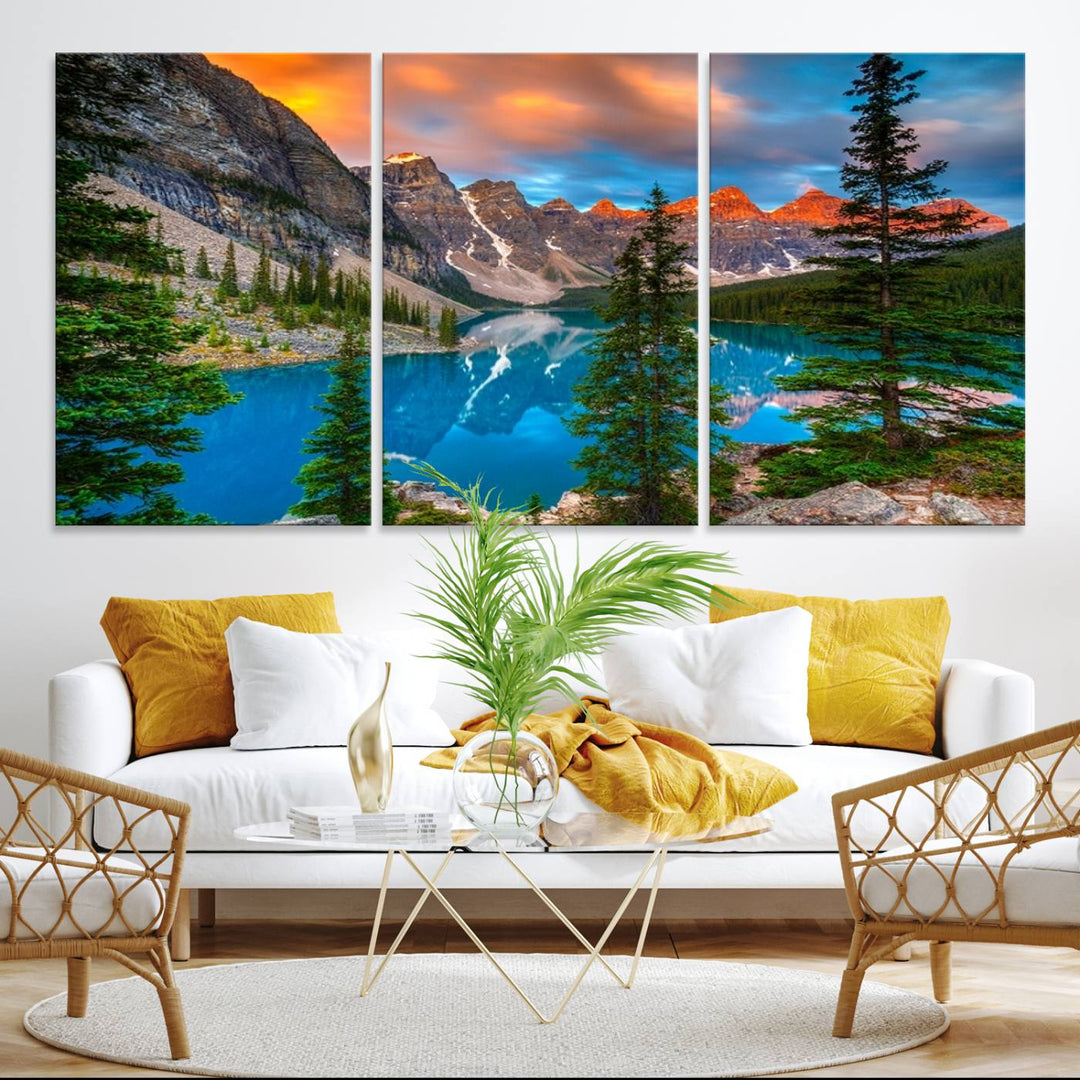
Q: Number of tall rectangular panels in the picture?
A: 3